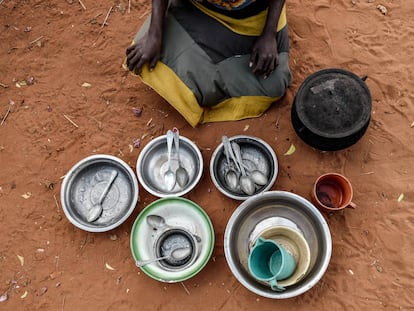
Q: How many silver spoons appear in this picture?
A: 8